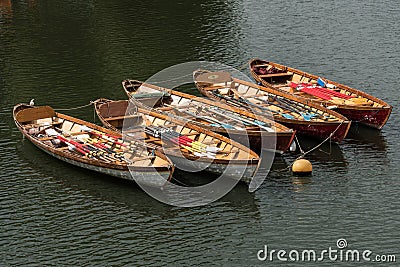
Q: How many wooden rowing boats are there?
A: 5